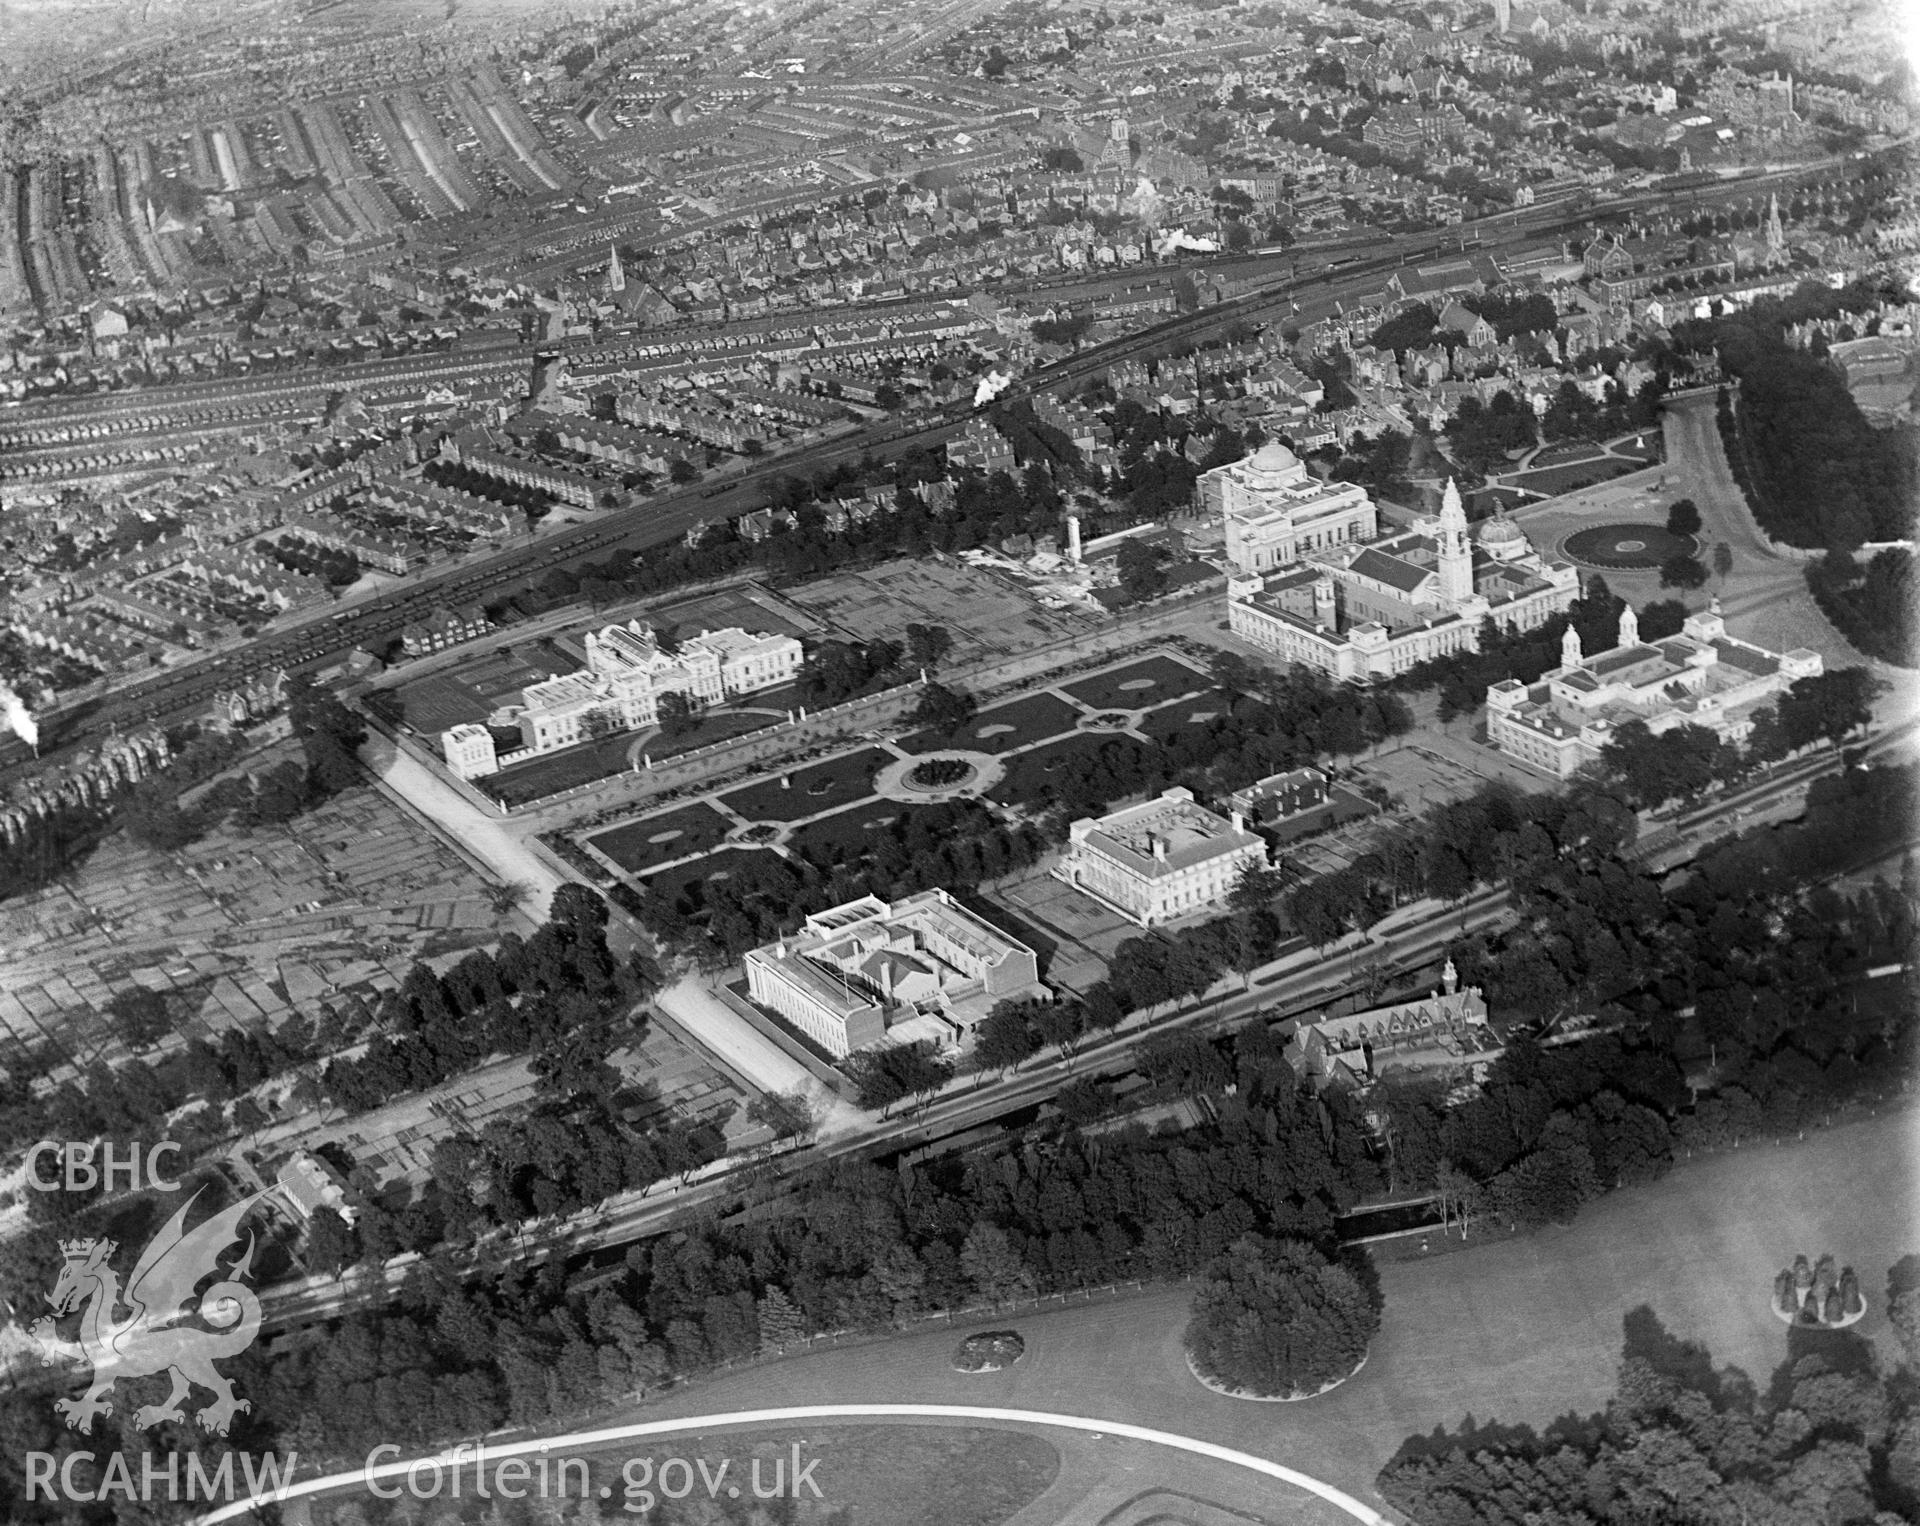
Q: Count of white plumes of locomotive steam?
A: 3